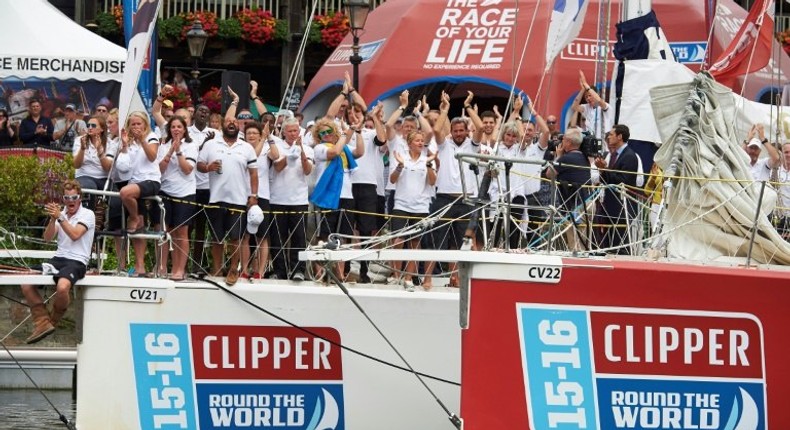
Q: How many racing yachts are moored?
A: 2